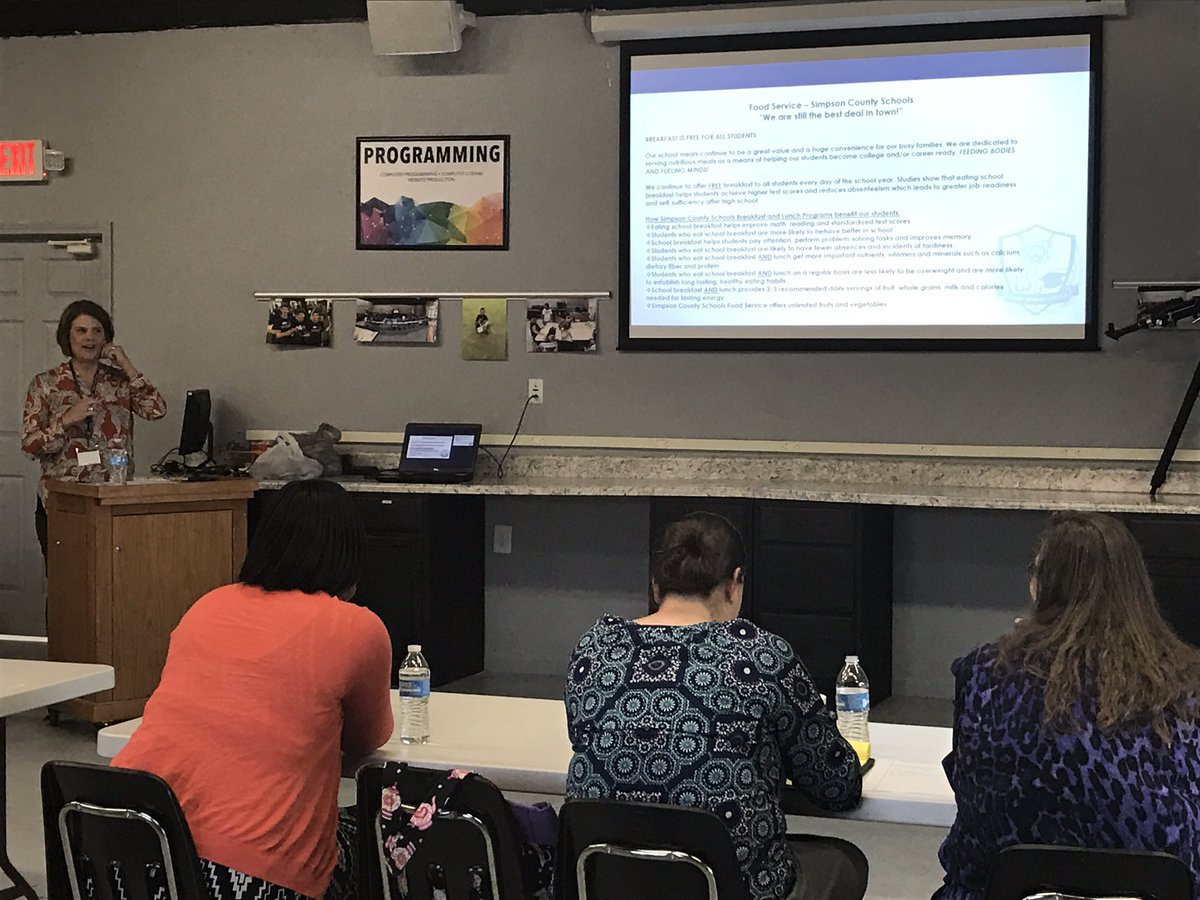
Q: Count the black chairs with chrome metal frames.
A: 4